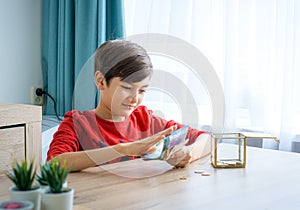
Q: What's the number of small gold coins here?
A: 3